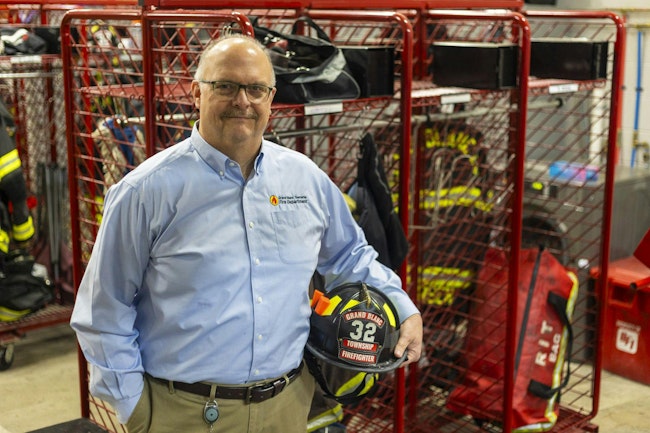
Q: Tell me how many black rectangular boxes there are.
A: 3